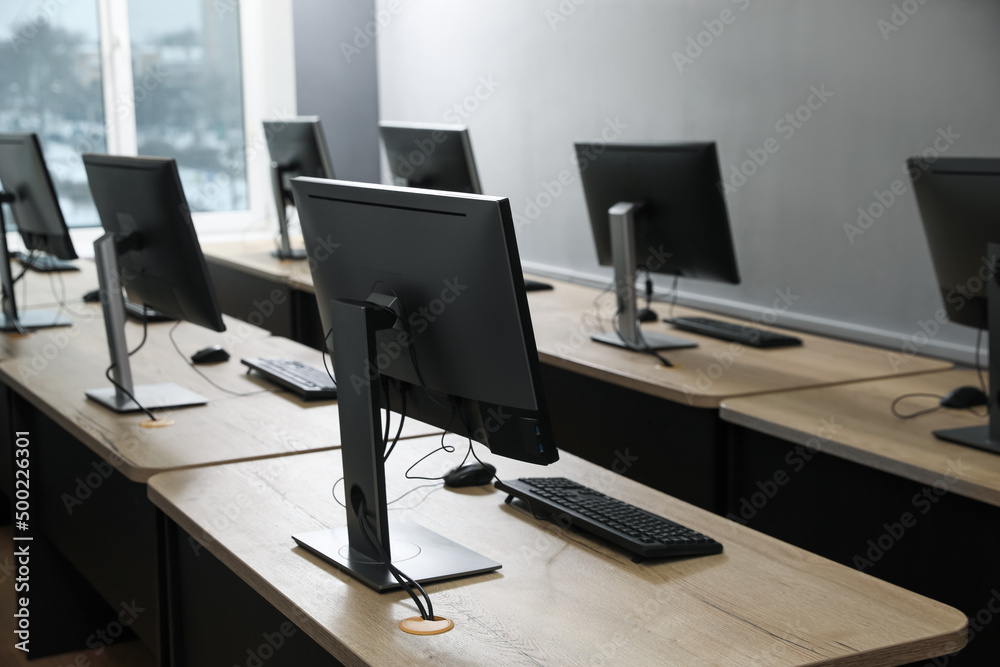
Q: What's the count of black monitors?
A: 7